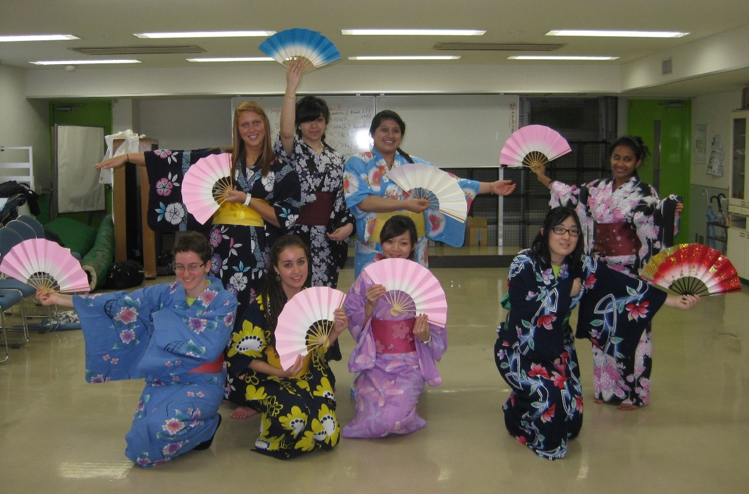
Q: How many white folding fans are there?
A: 1